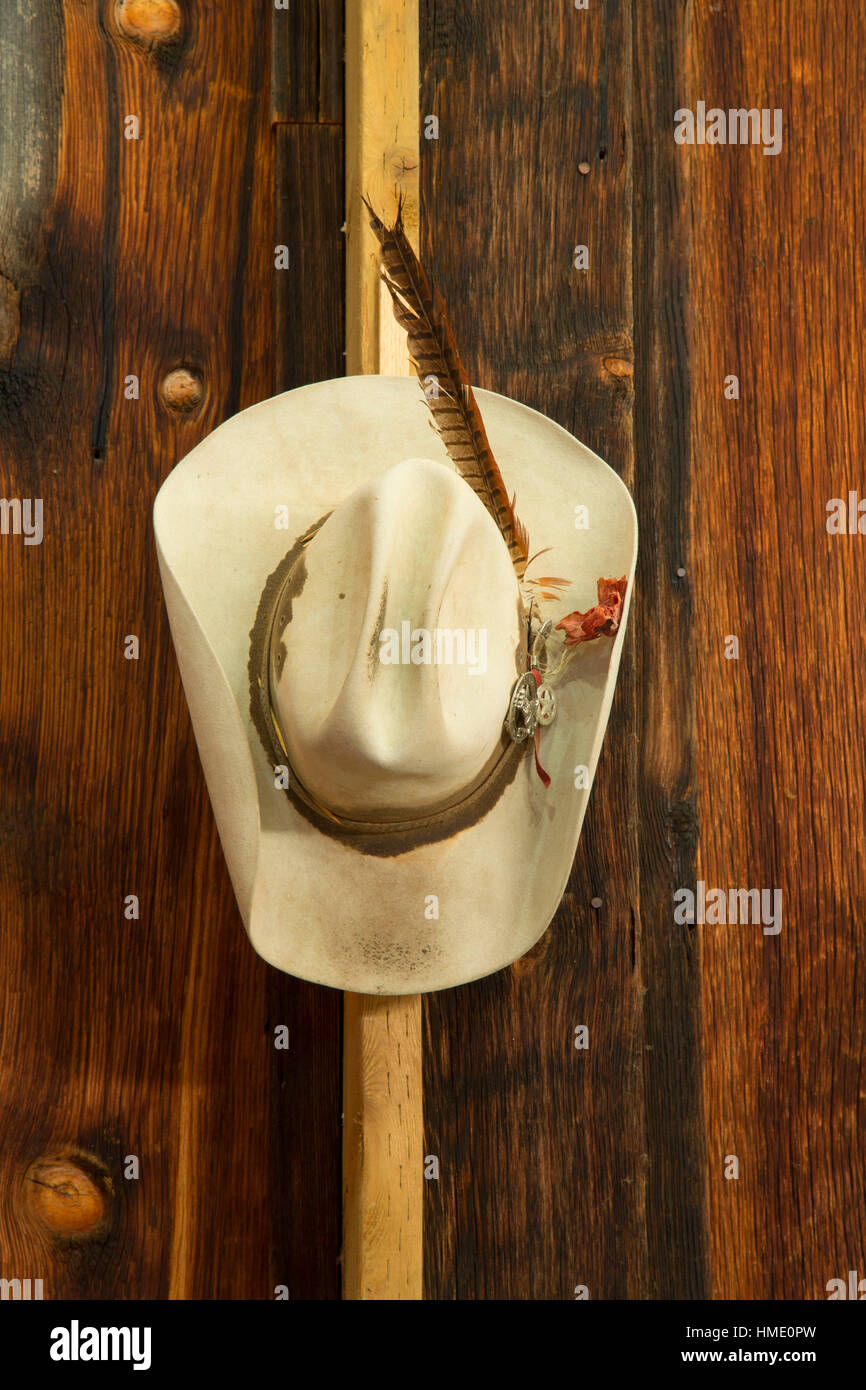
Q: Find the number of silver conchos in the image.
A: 2